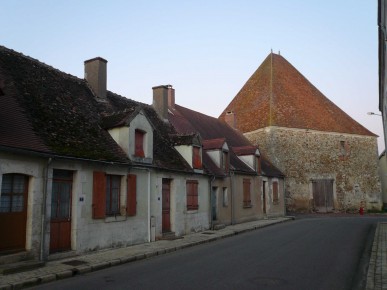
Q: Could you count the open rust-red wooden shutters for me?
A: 2